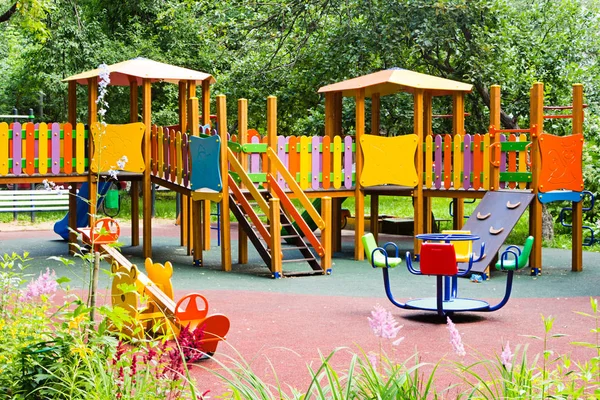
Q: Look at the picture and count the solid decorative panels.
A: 4